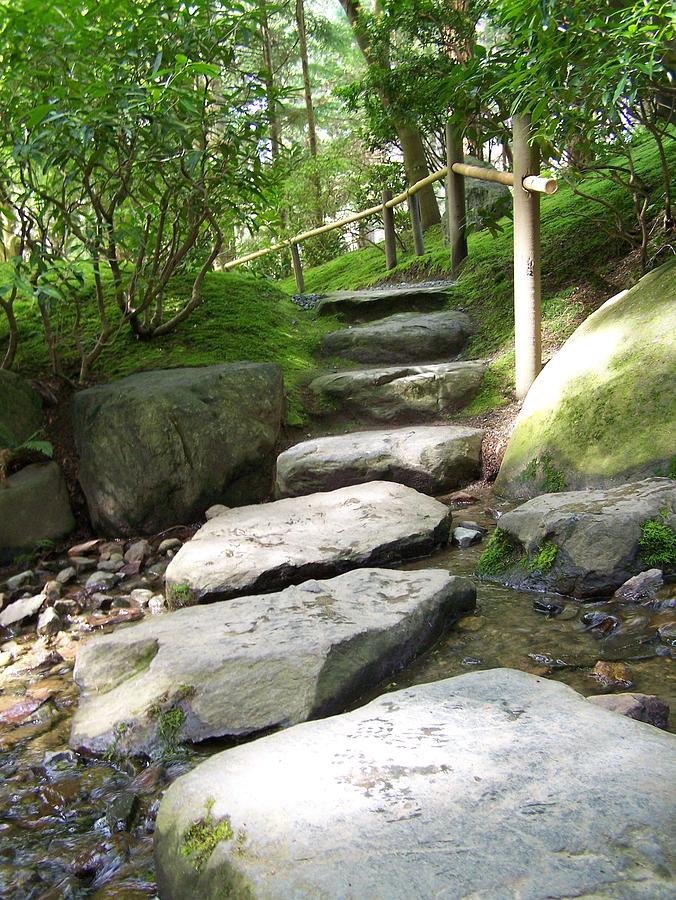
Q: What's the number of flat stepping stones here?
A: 7